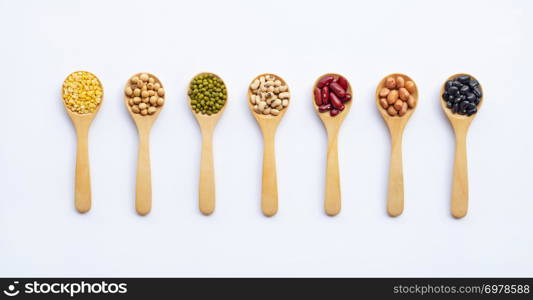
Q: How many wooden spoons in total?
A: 7